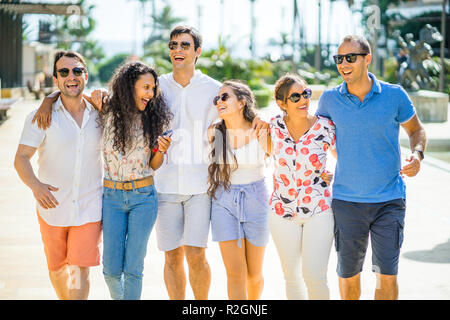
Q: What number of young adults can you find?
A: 6